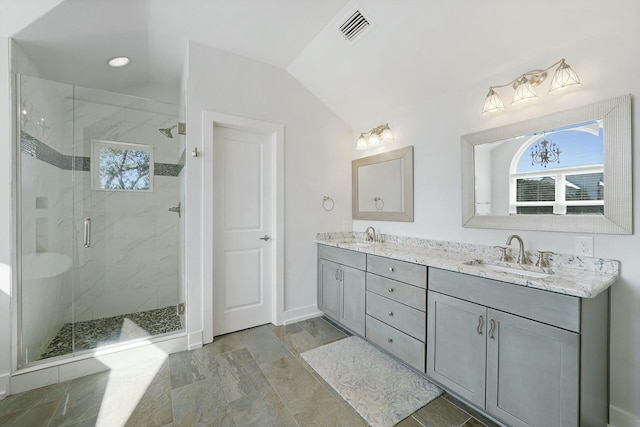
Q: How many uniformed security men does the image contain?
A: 0